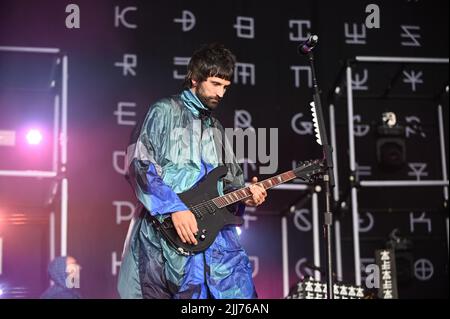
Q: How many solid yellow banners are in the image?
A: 0